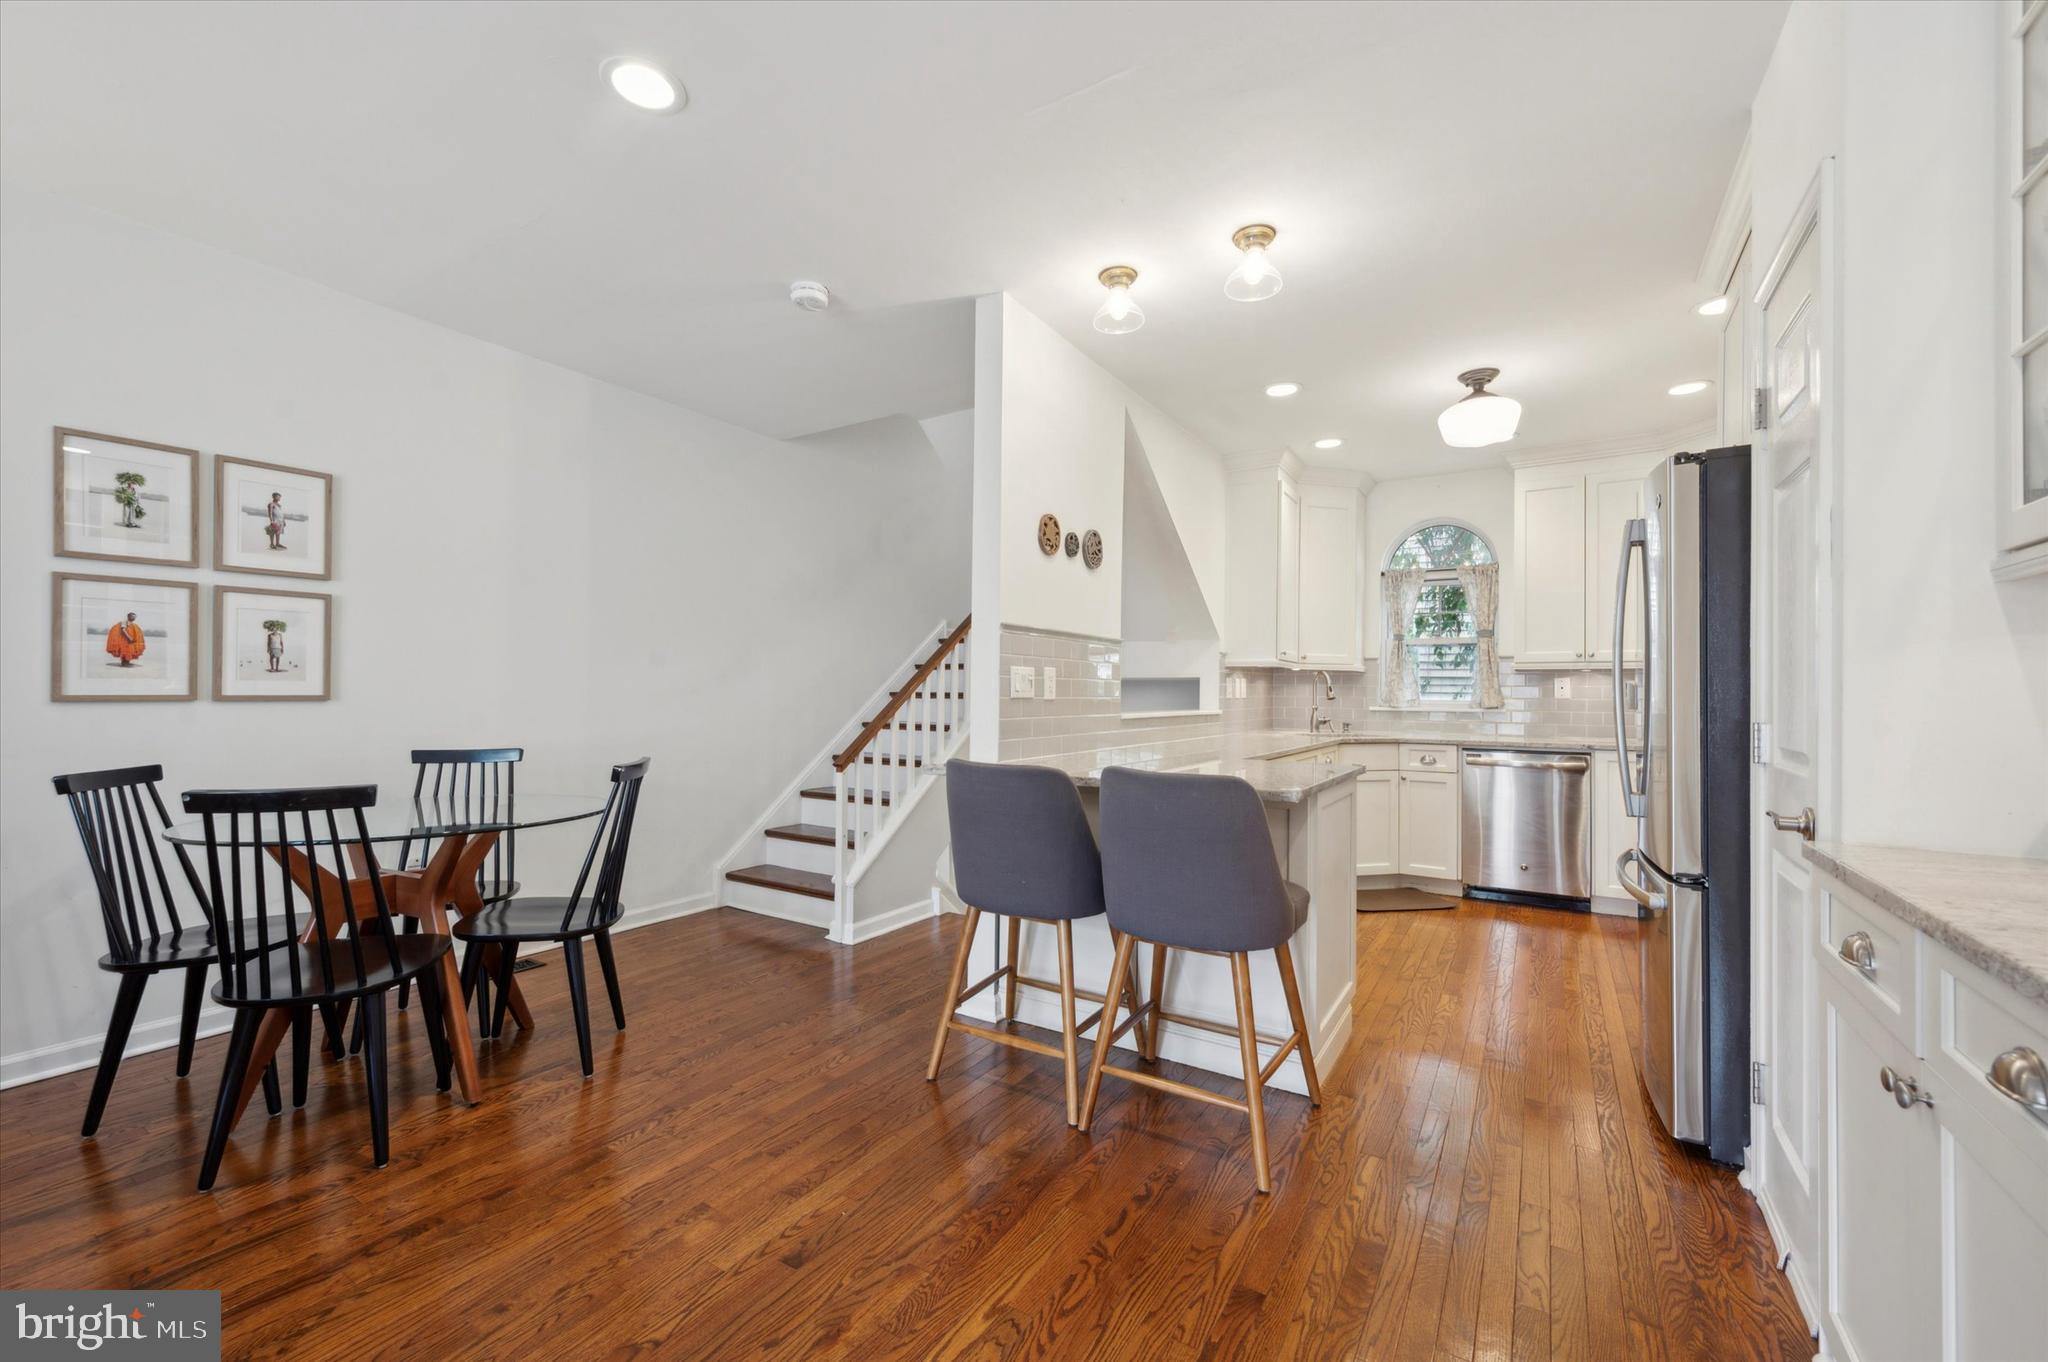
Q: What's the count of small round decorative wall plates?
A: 3